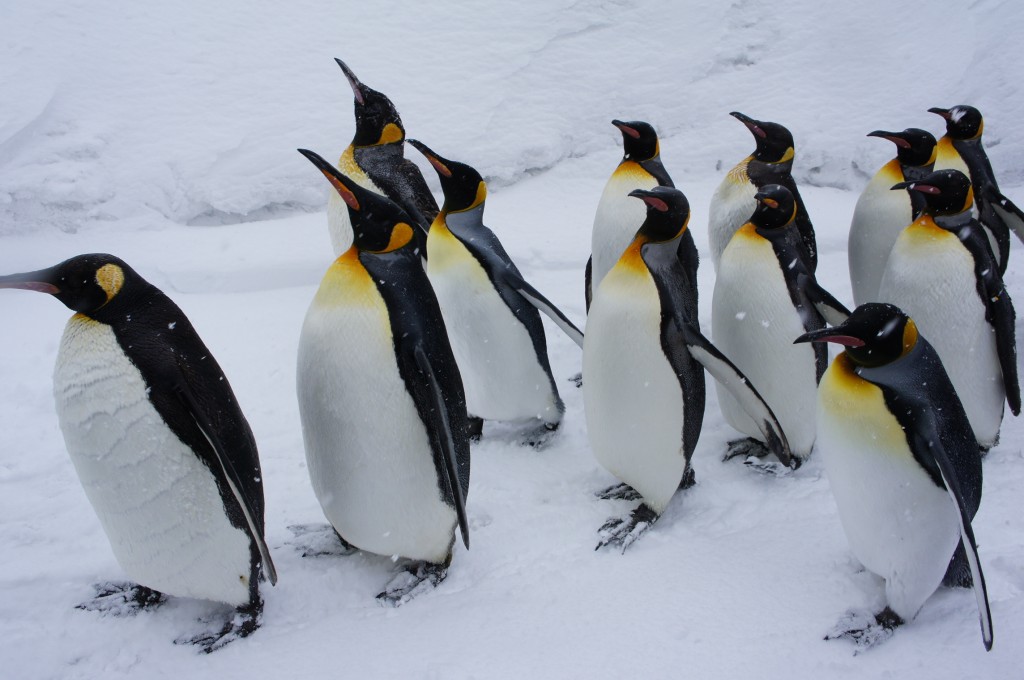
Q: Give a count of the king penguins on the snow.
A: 12